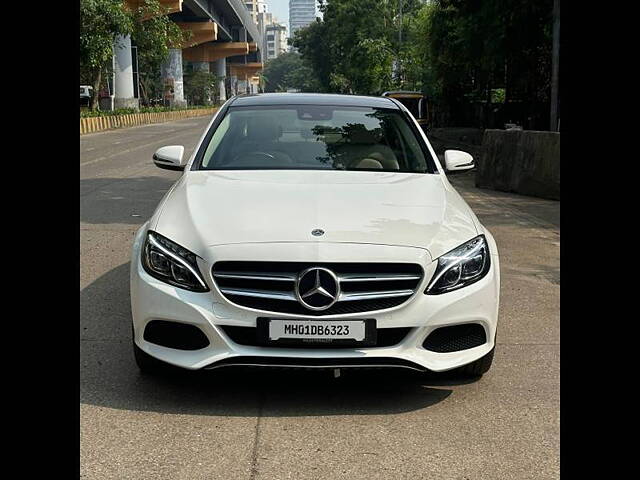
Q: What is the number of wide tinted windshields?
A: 1